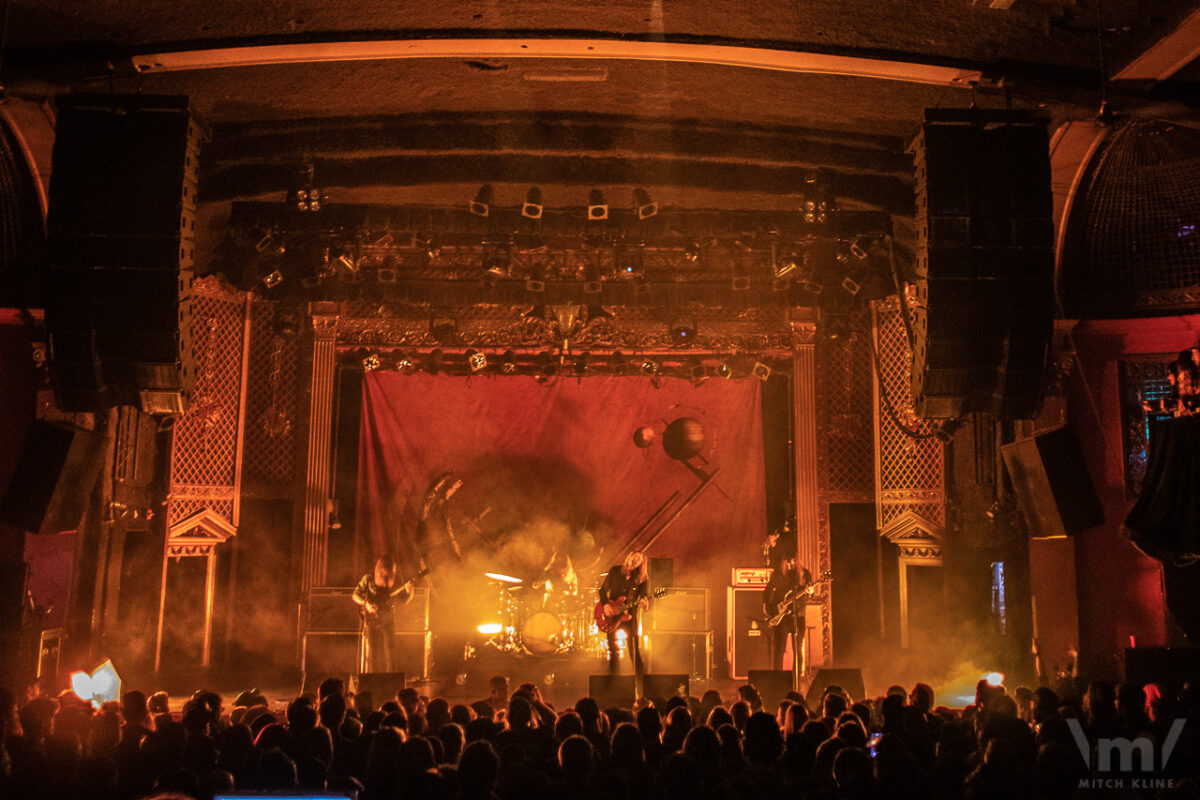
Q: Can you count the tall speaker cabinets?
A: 2